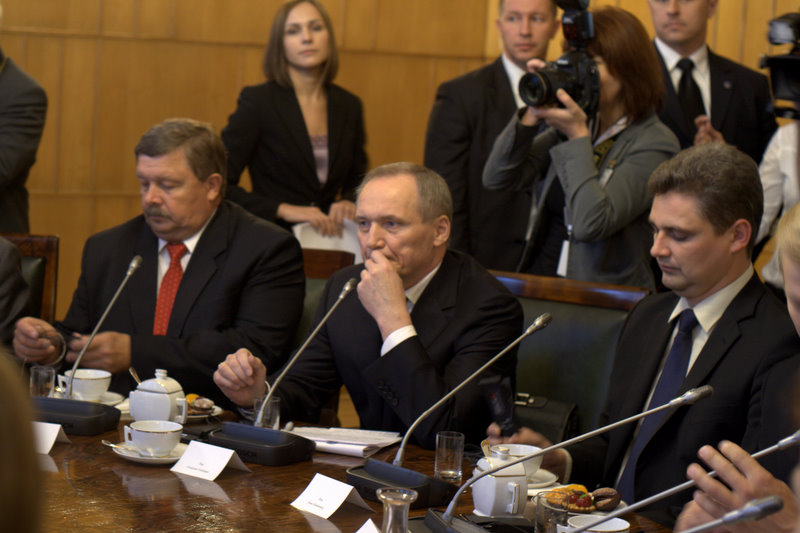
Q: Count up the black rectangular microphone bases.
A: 4